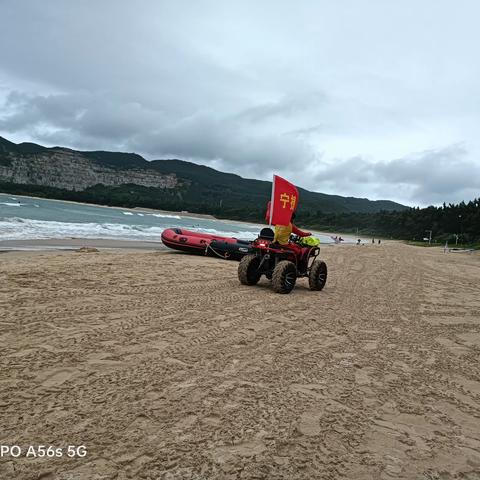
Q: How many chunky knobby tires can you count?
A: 3